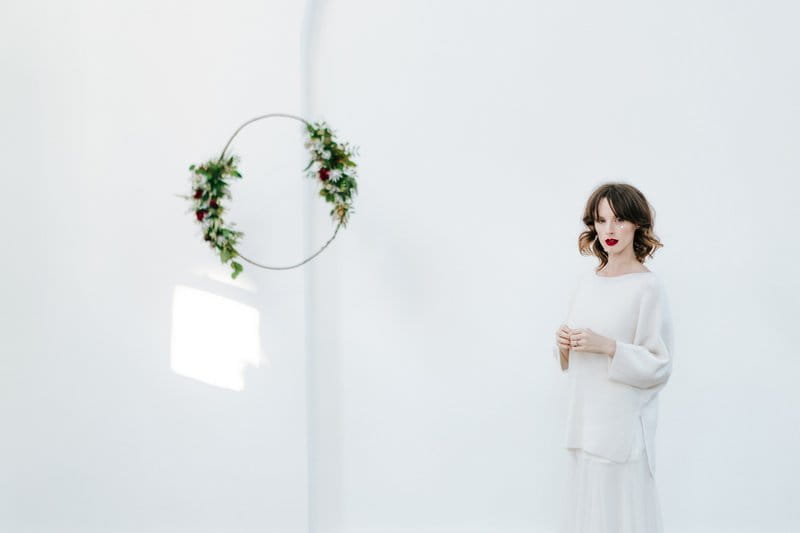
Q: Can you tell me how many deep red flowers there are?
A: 4